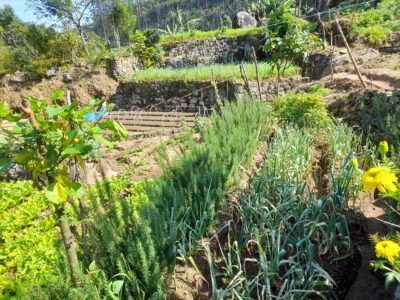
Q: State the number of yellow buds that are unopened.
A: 2